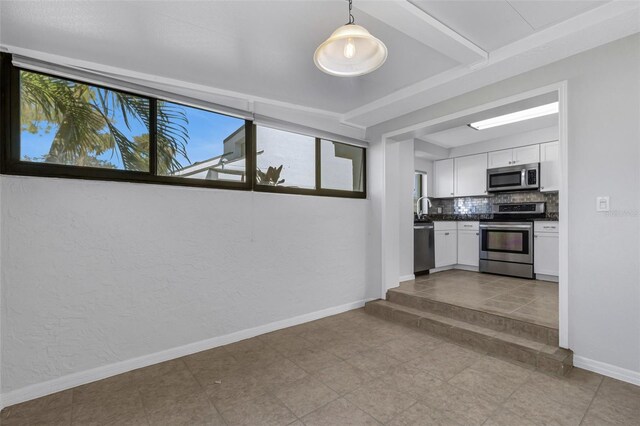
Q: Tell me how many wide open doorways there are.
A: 1